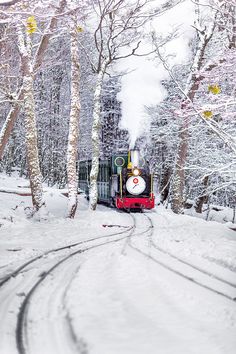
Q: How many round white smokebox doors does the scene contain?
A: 1